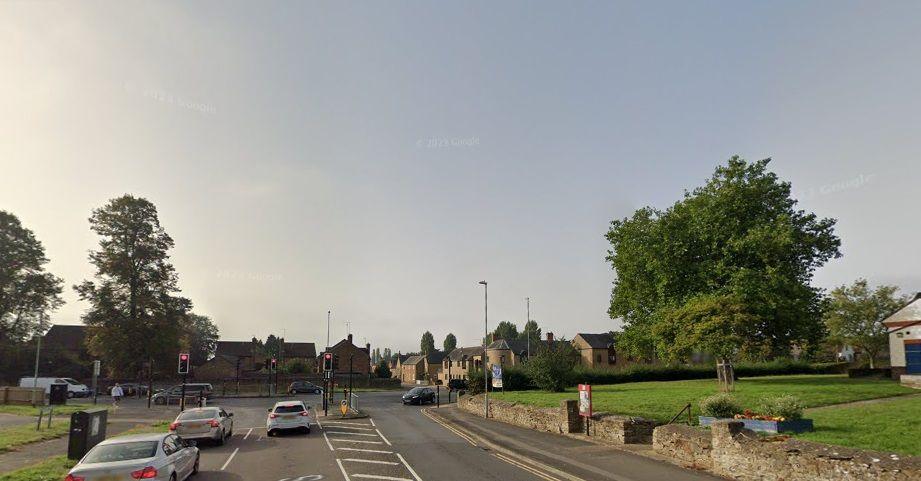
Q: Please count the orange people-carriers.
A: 0